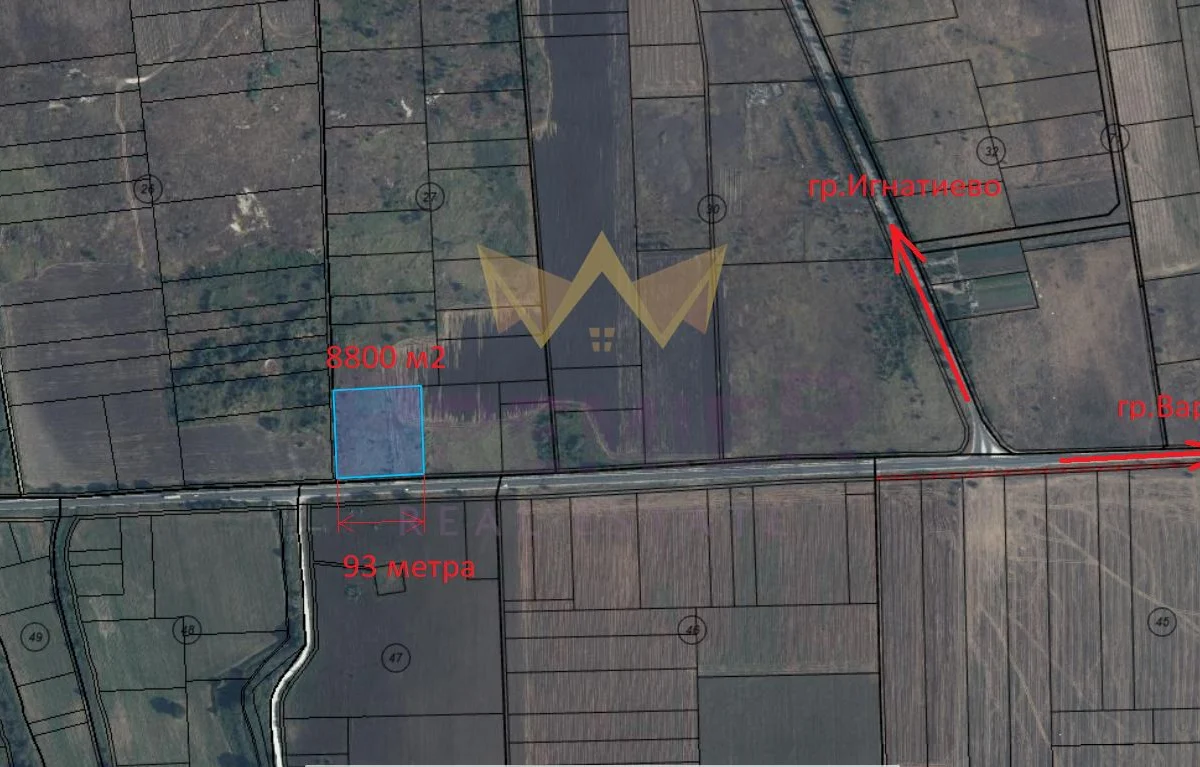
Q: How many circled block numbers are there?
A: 10